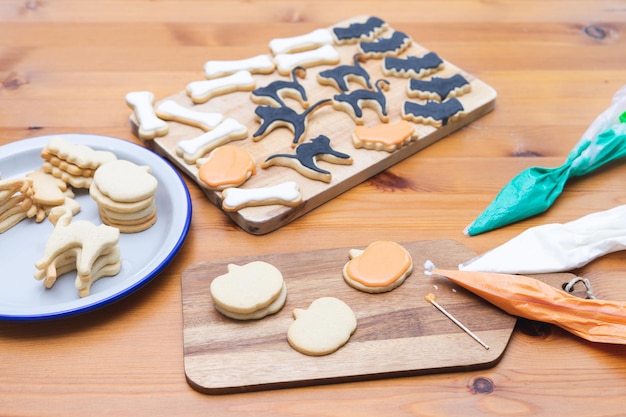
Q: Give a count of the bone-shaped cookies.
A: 8